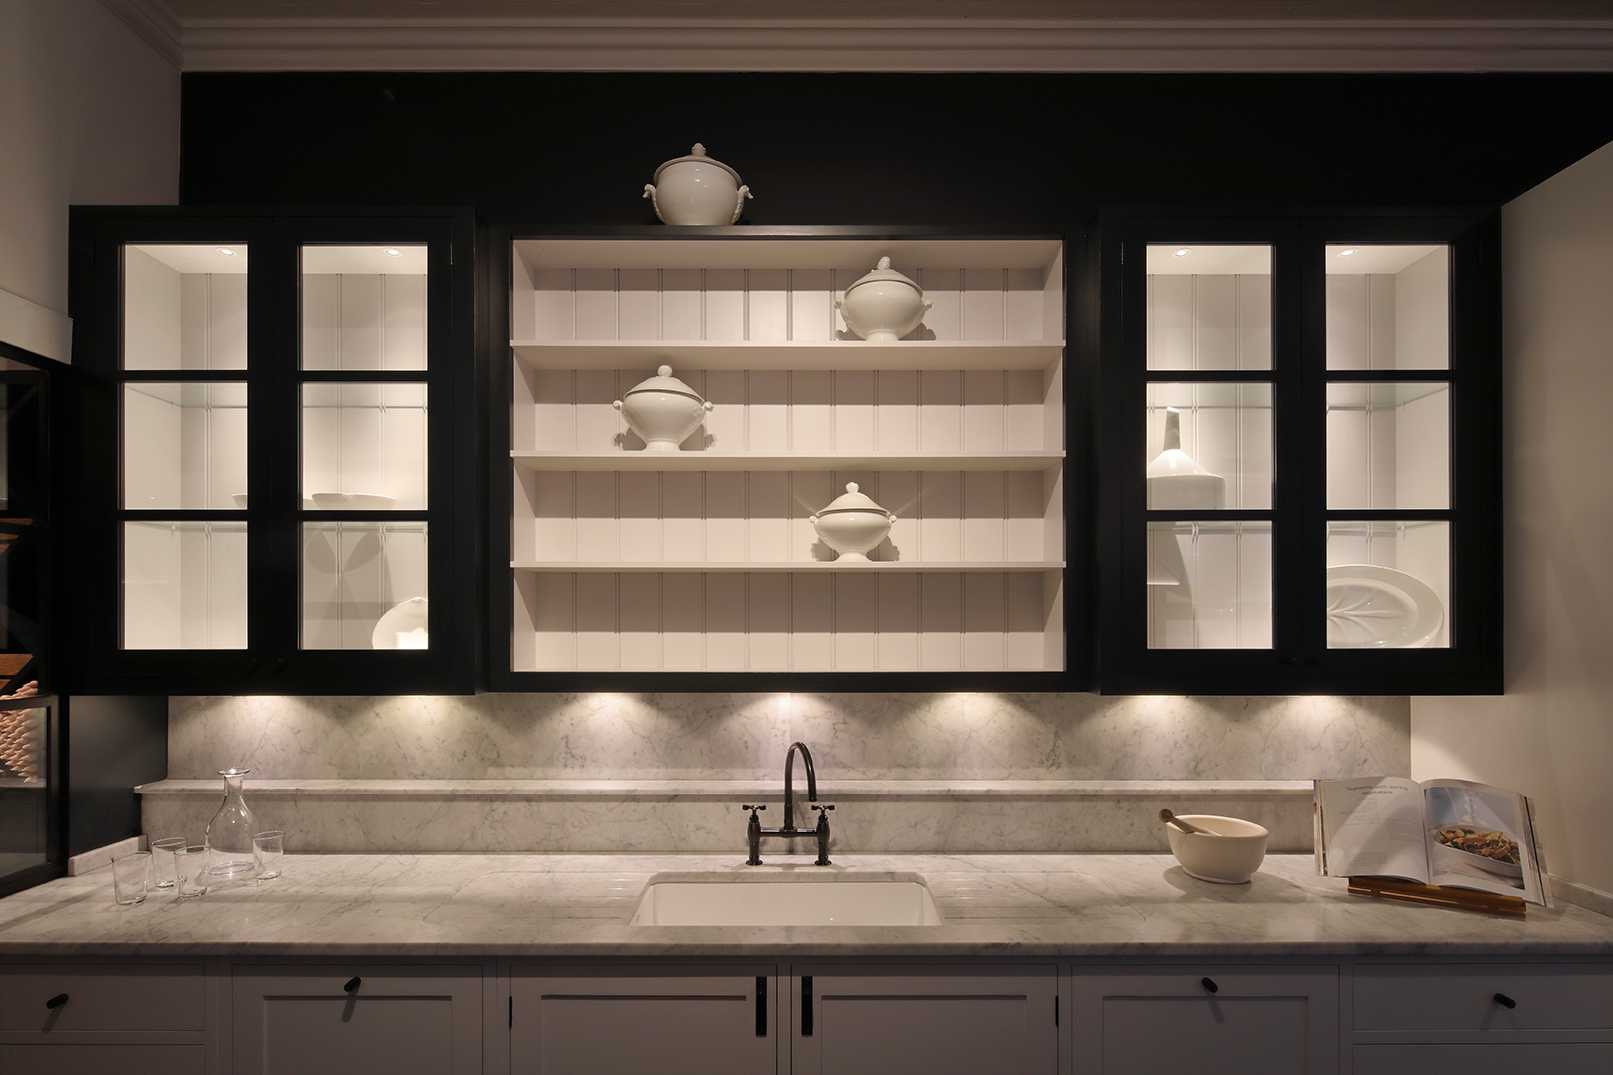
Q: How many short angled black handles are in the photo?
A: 4